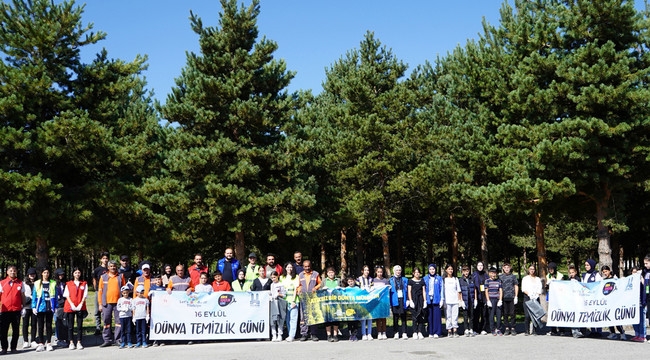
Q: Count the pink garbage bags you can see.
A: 0